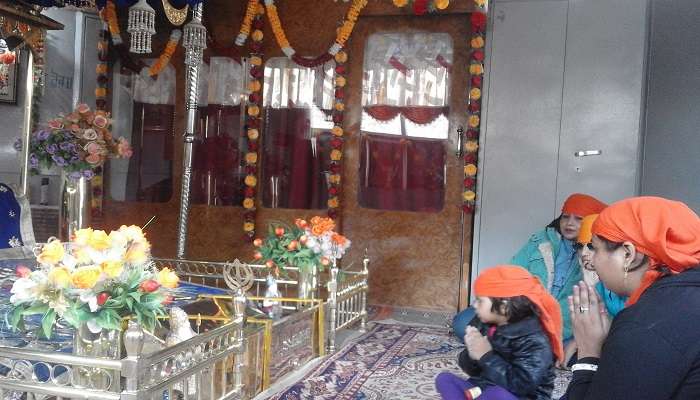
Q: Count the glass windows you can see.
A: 4